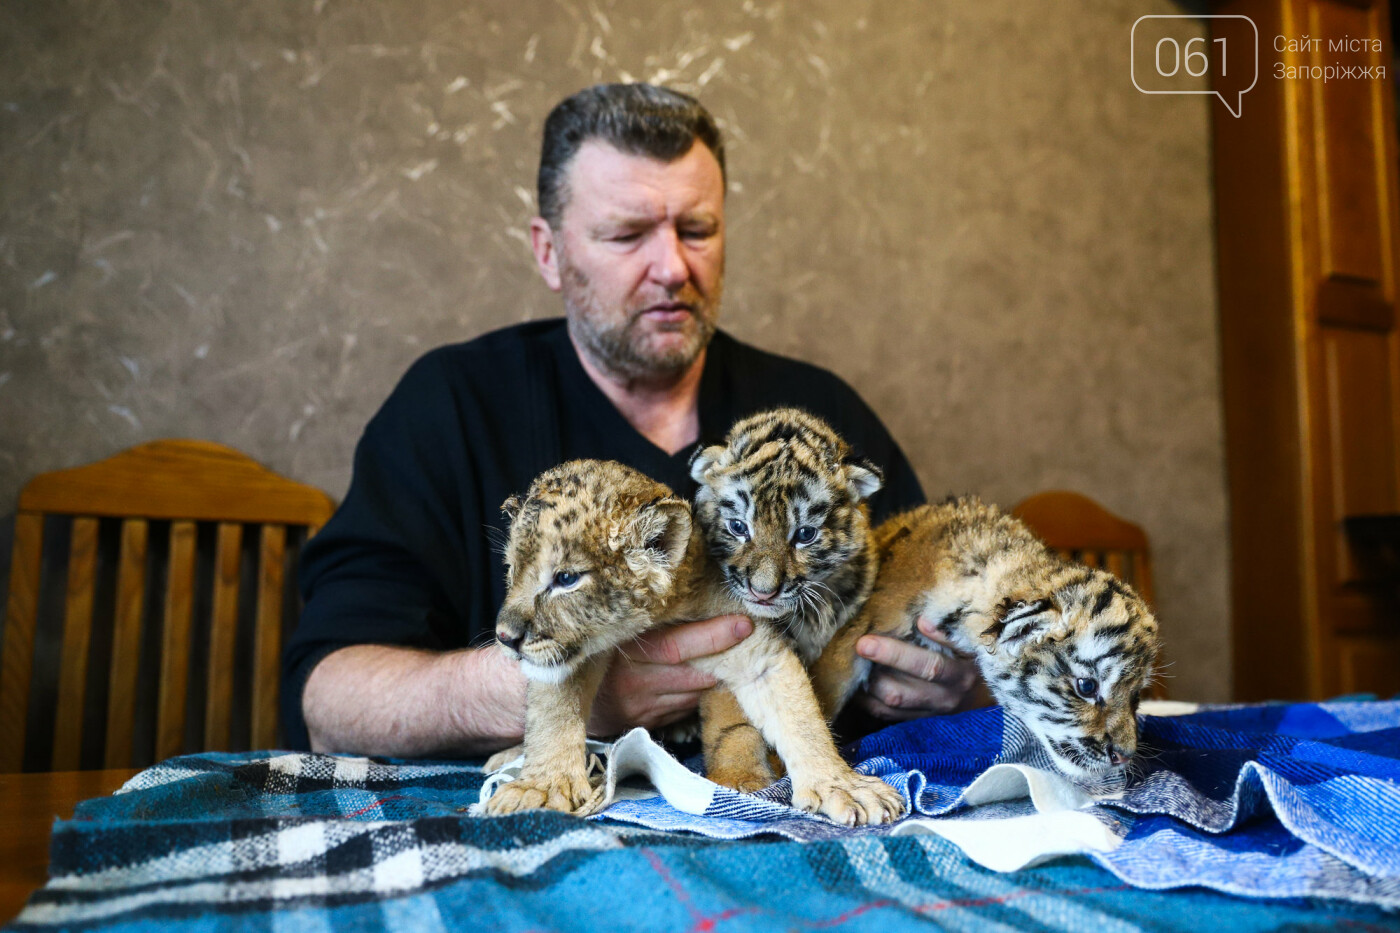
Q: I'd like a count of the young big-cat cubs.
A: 3